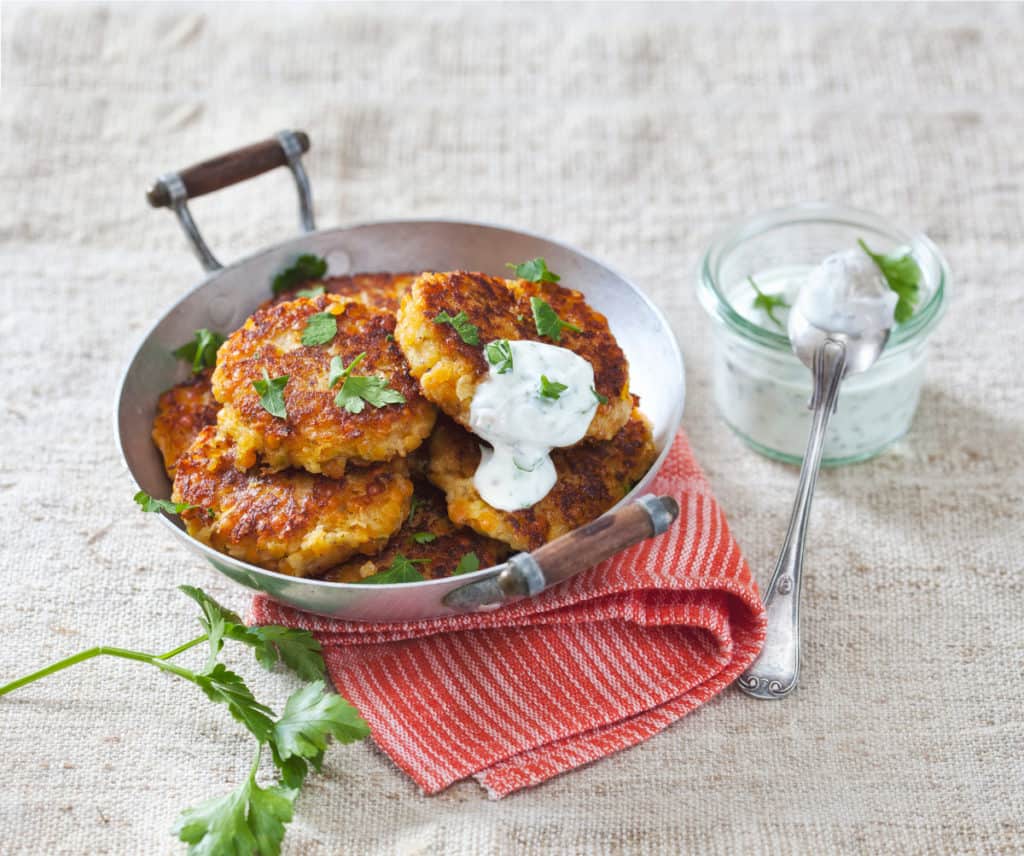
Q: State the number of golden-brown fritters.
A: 7